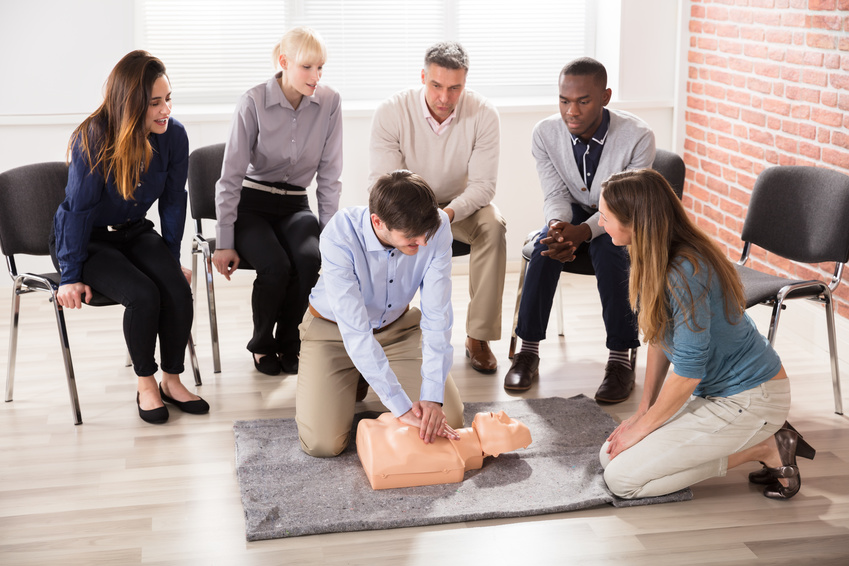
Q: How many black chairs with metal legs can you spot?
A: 5